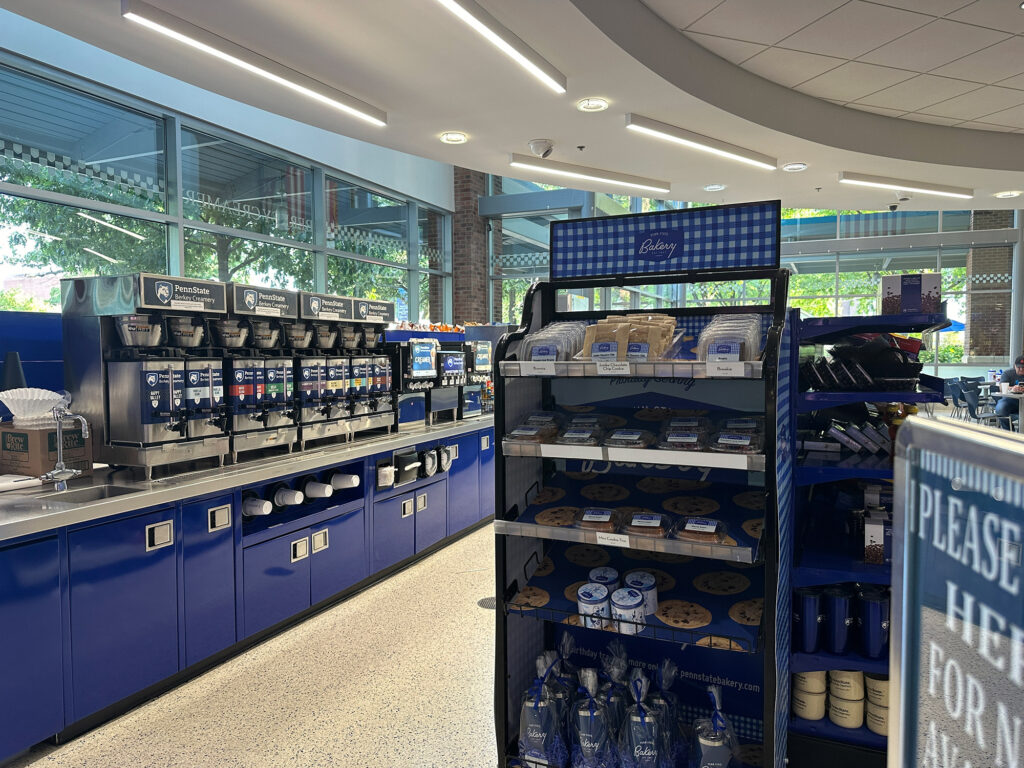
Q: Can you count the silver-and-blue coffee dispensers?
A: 8